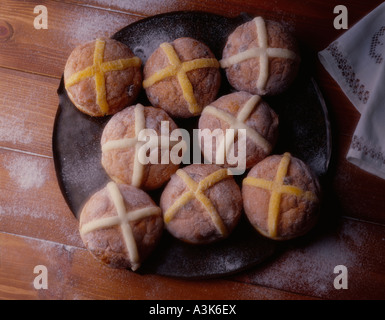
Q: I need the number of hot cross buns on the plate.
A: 8